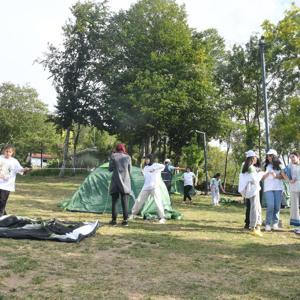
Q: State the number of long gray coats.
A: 1